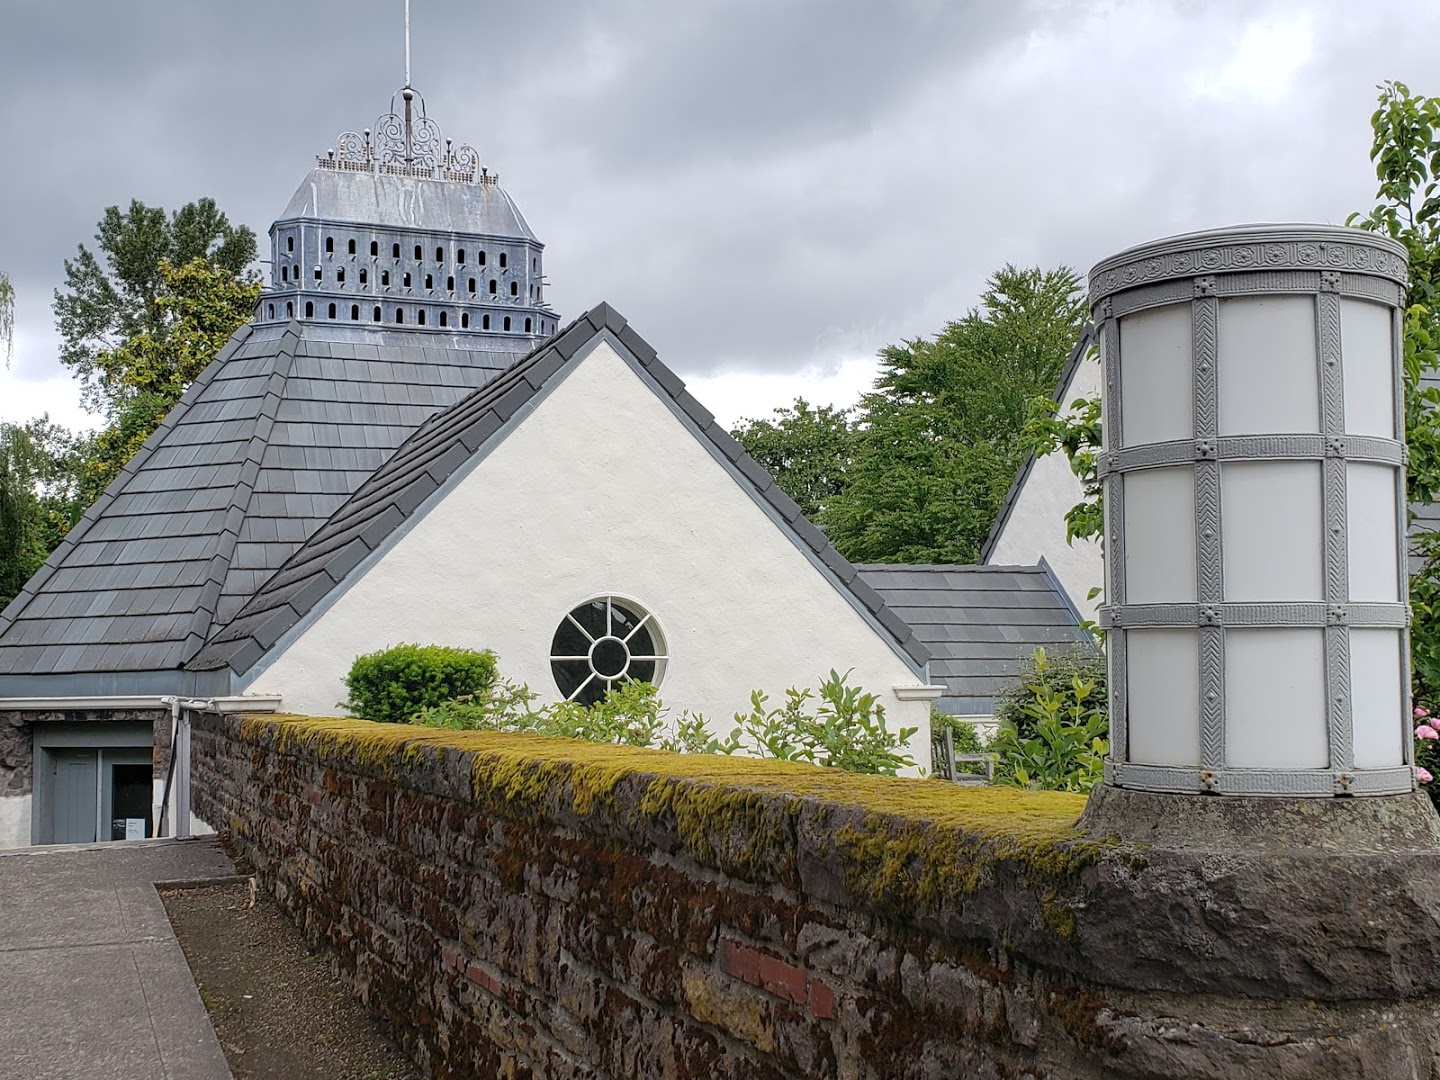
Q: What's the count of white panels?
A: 9